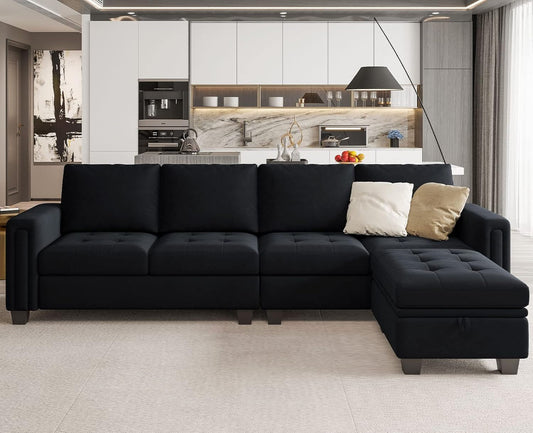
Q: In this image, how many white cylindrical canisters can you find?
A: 3